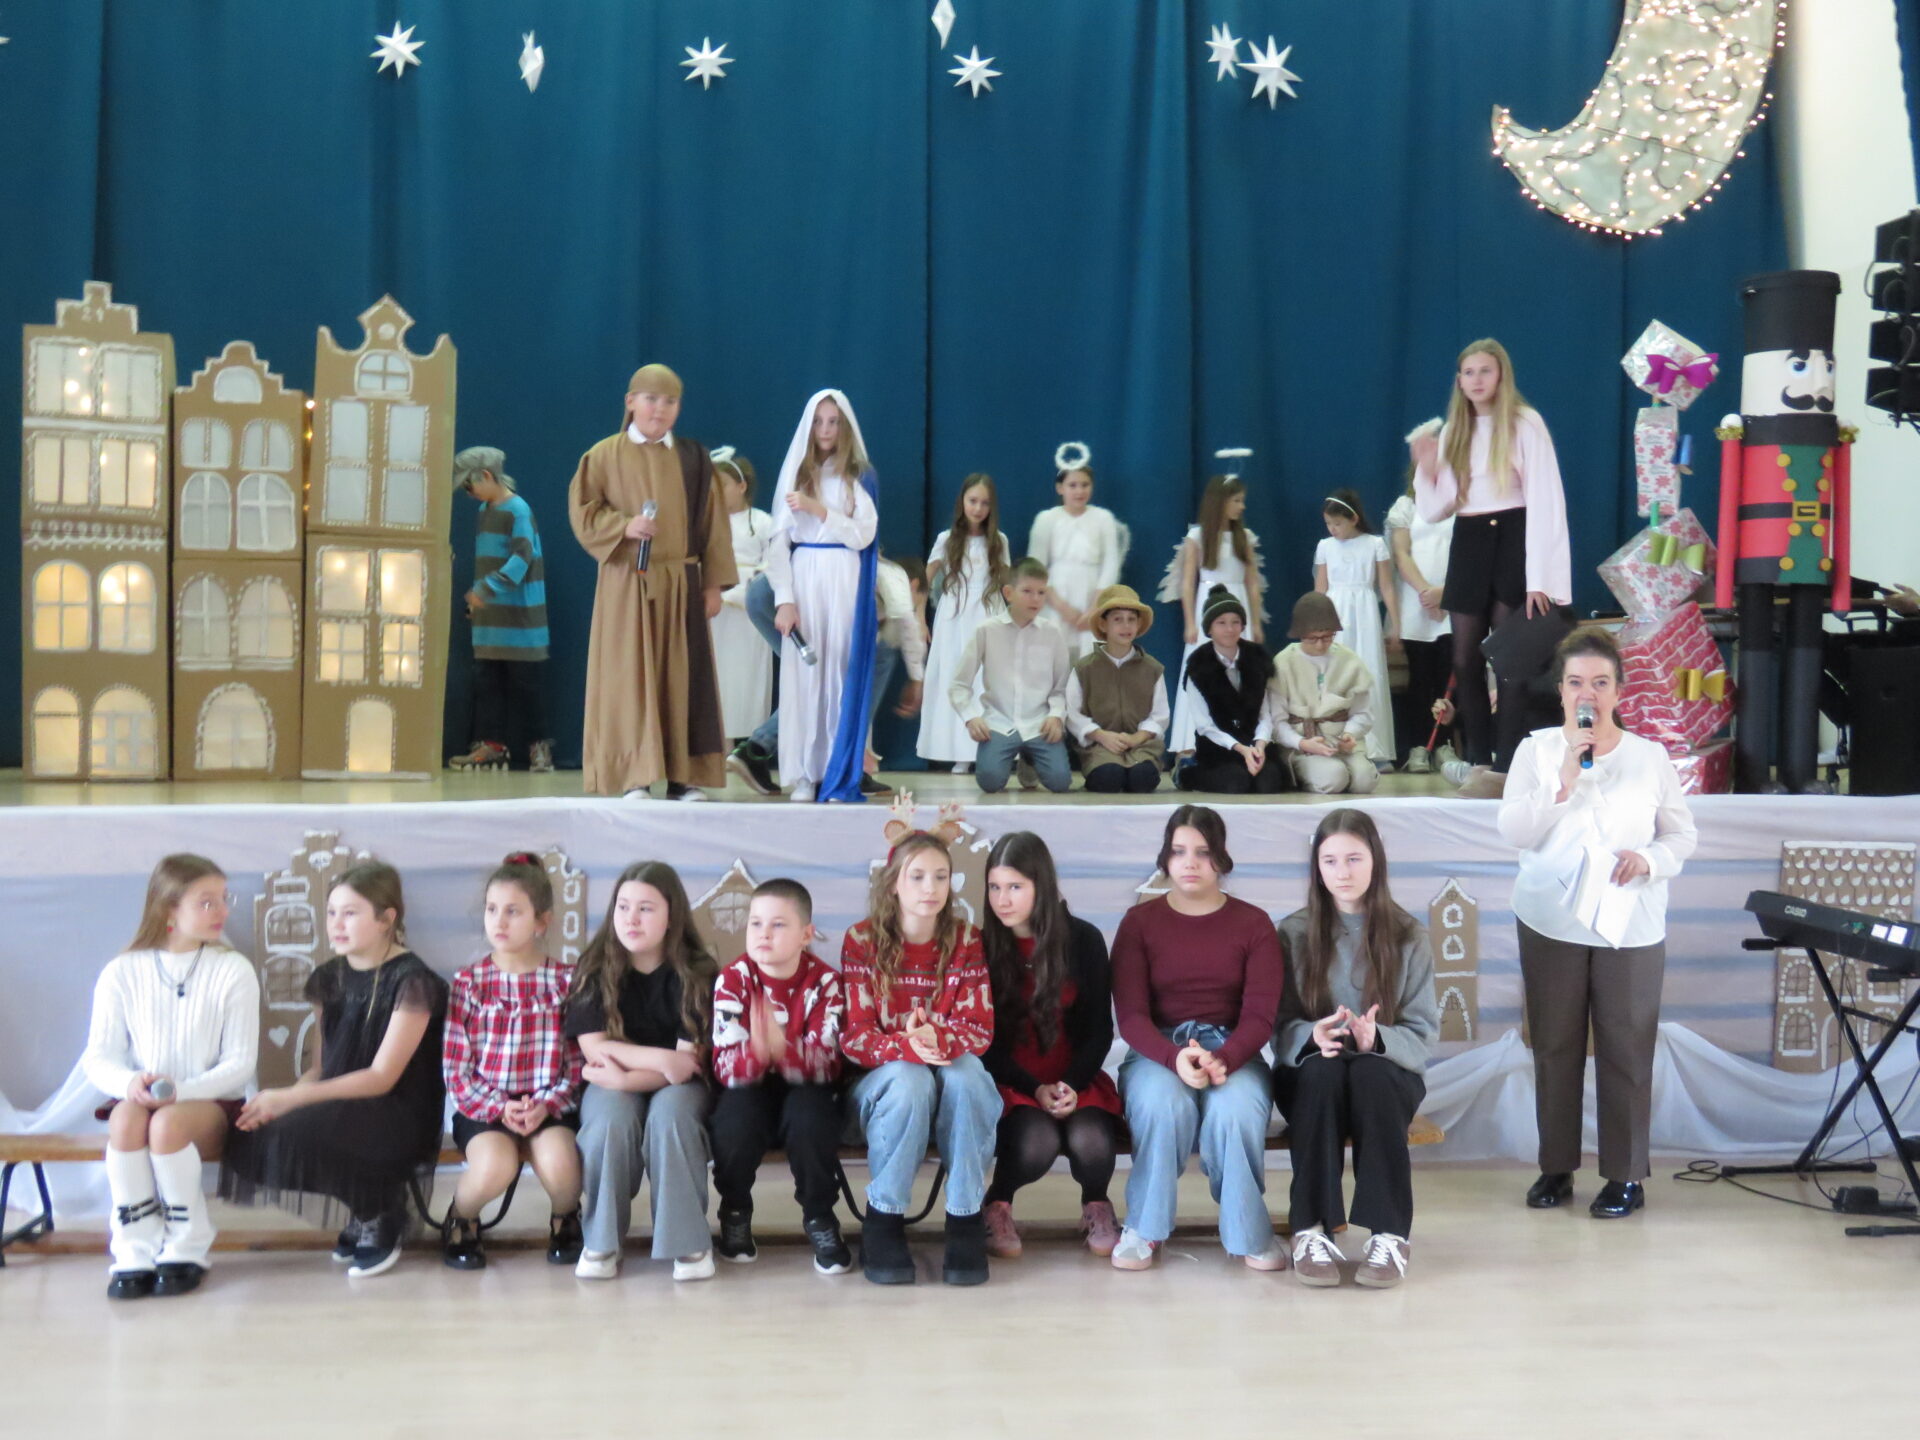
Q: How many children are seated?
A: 9